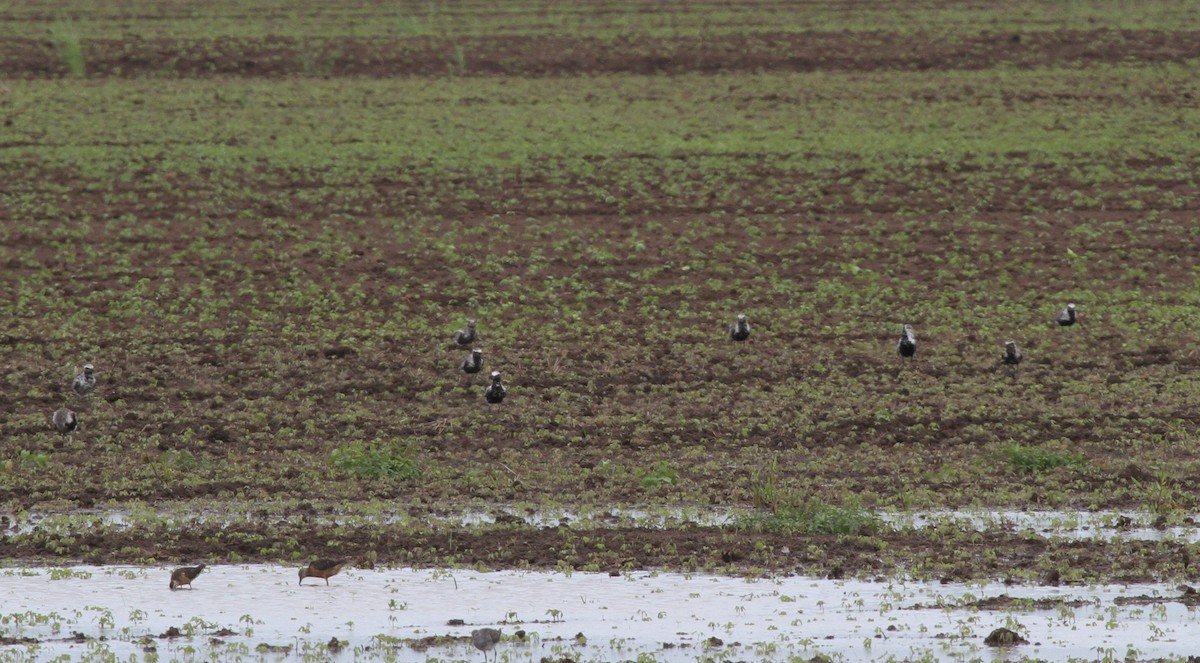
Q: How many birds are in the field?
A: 12